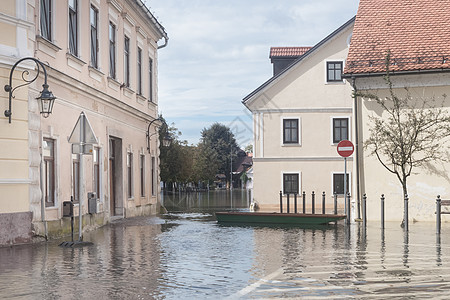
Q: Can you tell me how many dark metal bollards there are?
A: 12